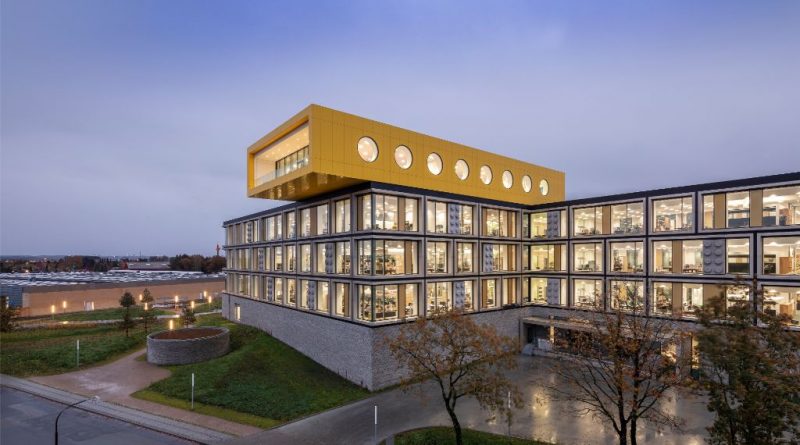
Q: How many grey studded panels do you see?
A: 11